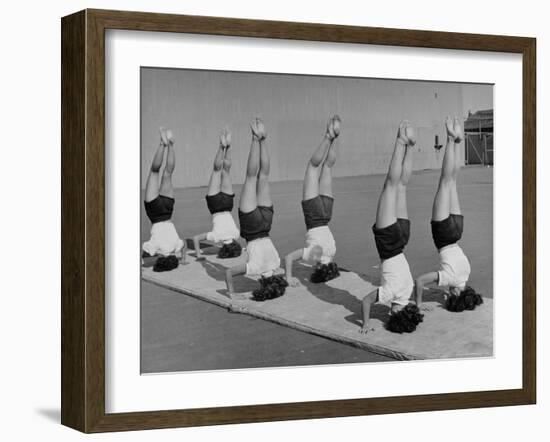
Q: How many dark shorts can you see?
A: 6